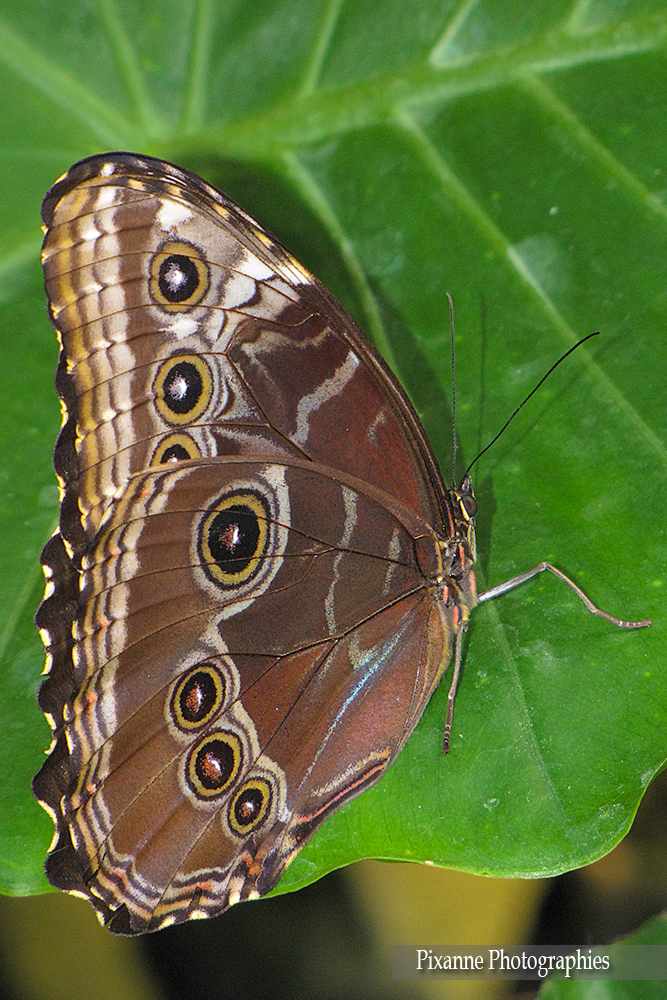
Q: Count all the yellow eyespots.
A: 7